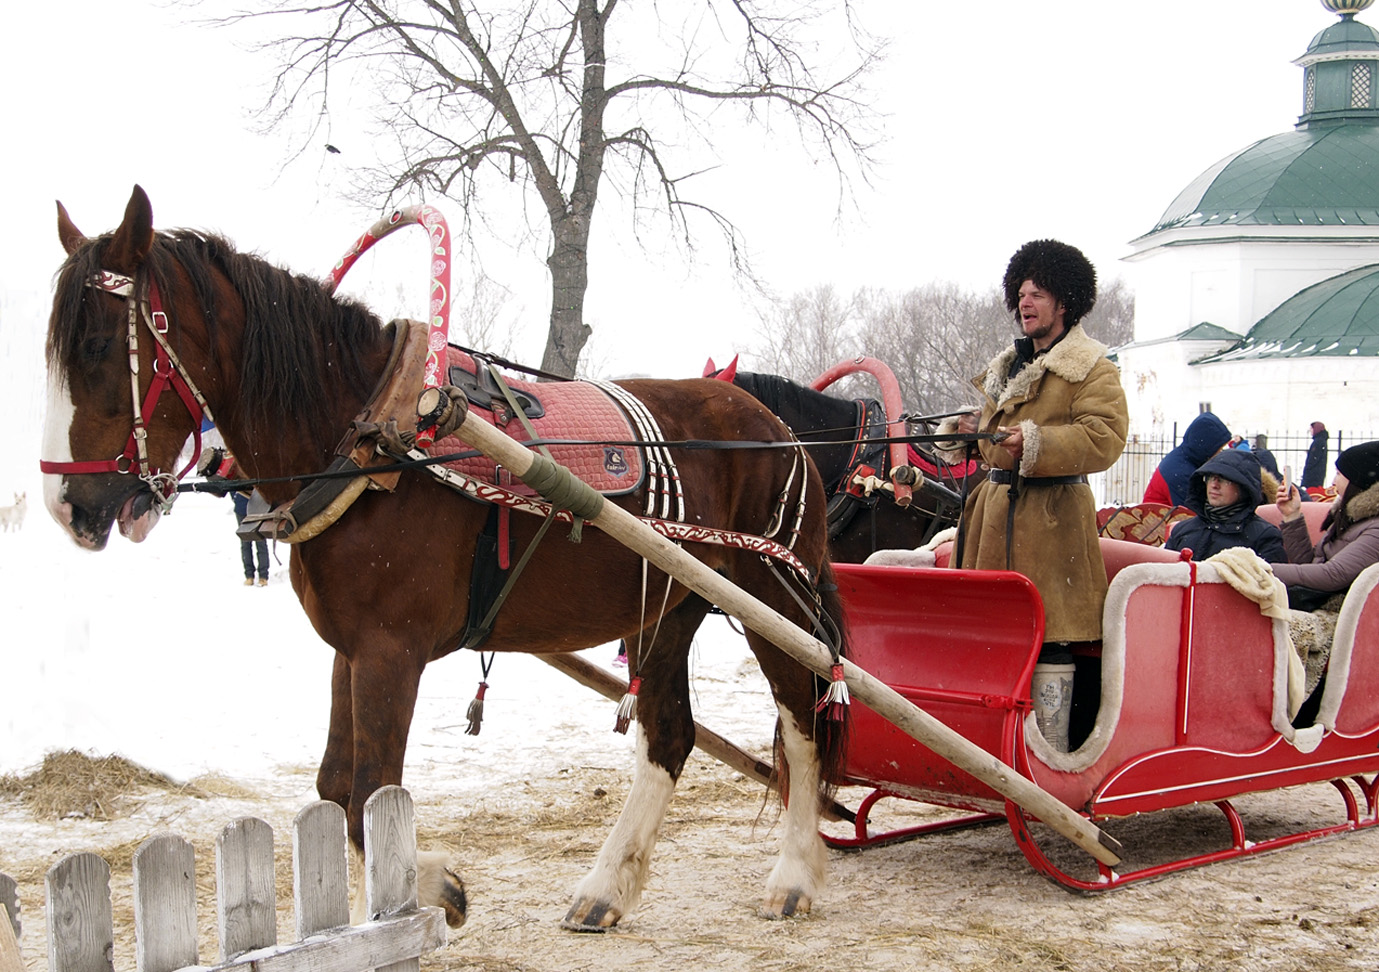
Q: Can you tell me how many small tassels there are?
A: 3